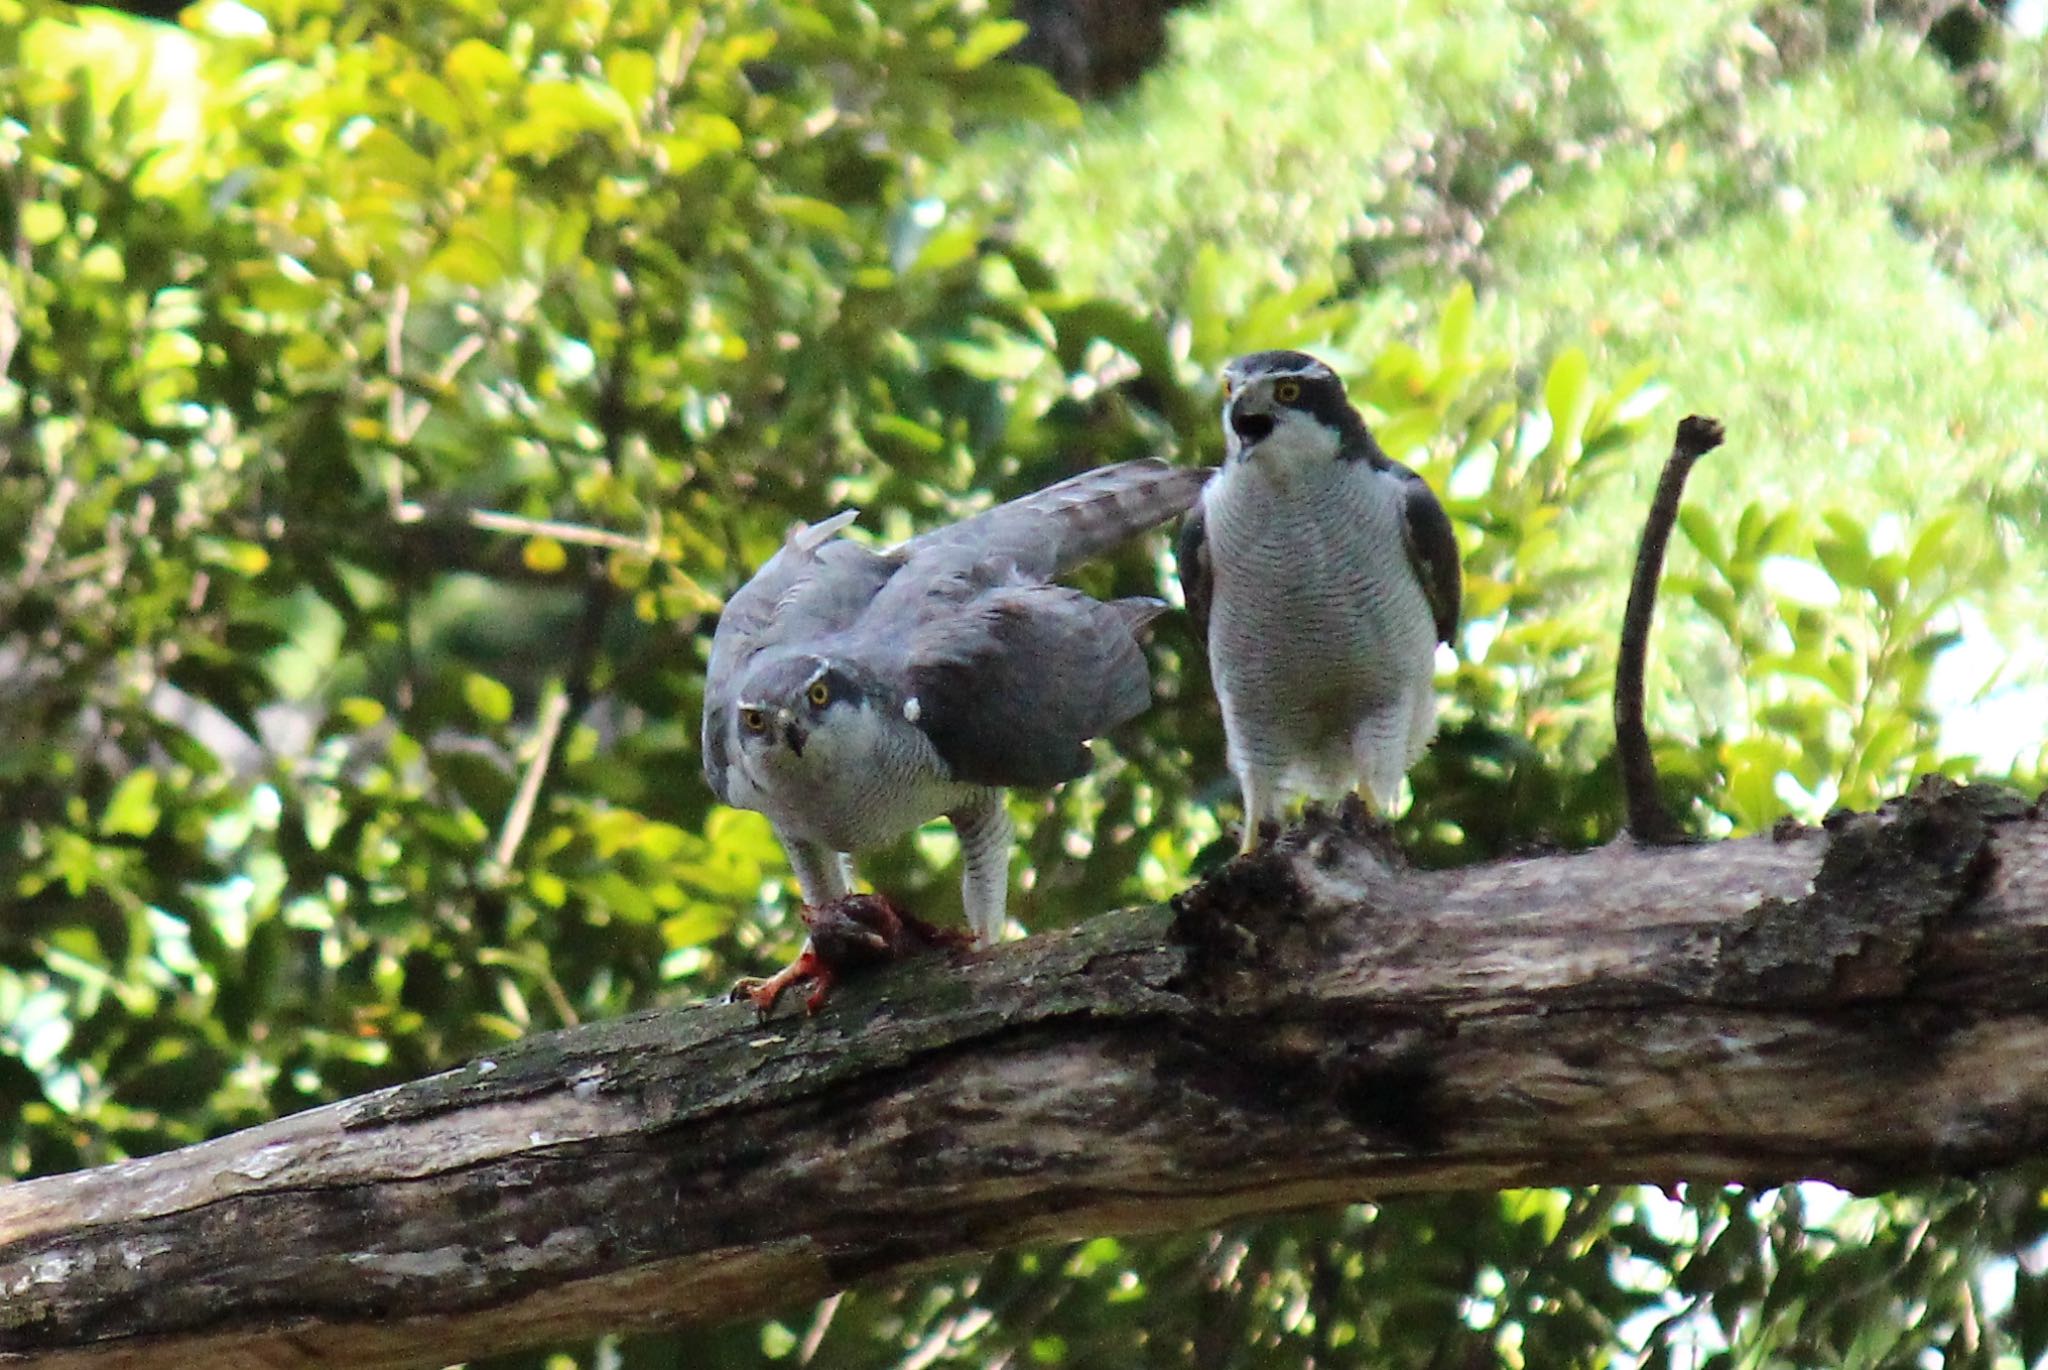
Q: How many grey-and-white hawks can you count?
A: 2